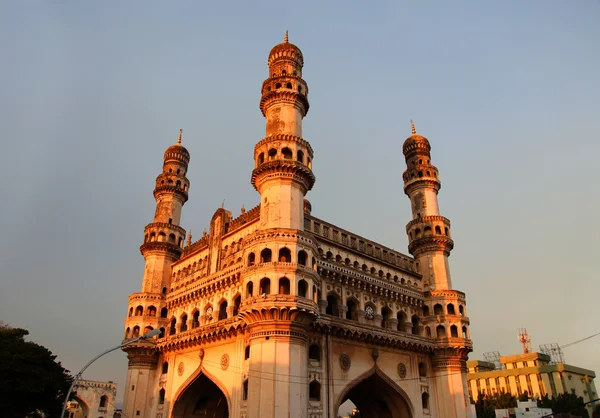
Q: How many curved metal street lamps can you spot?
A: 1